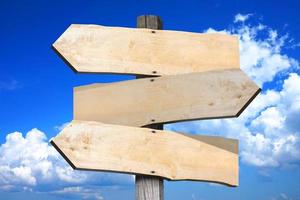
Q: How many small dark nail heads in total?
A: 6